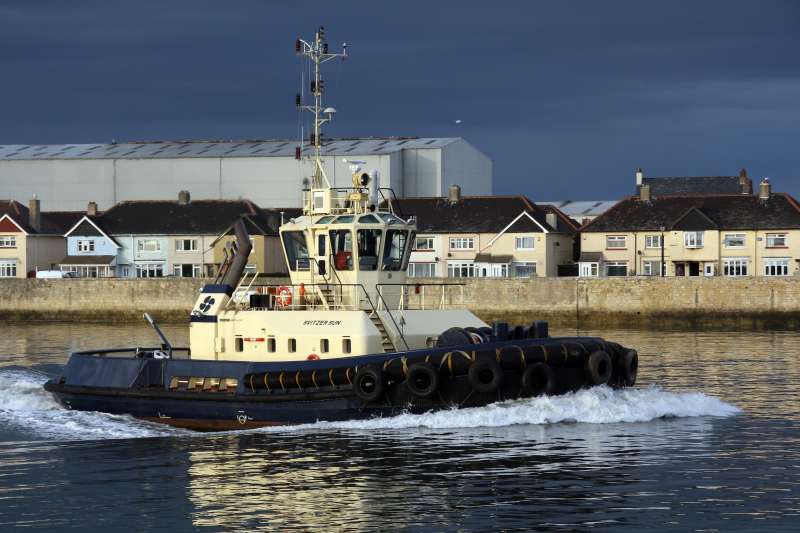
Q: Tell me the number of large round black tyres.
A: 6